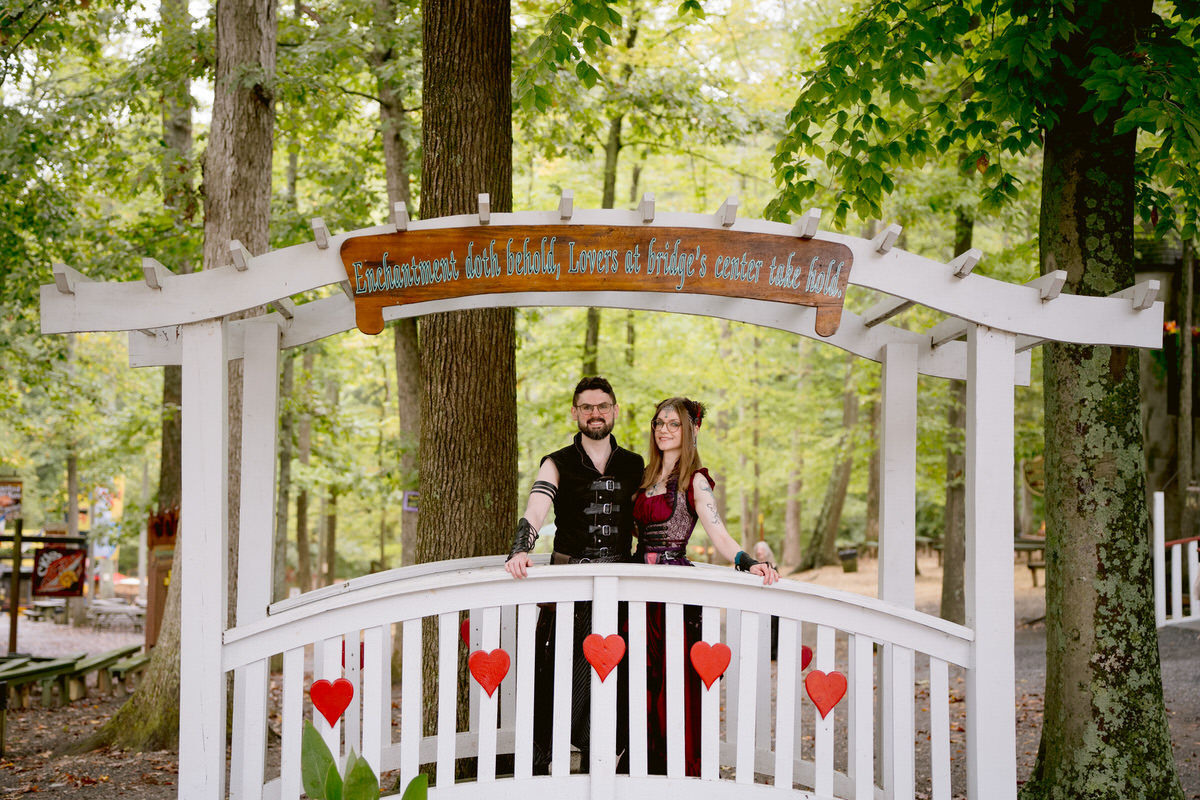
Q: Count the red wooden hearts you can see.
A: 8